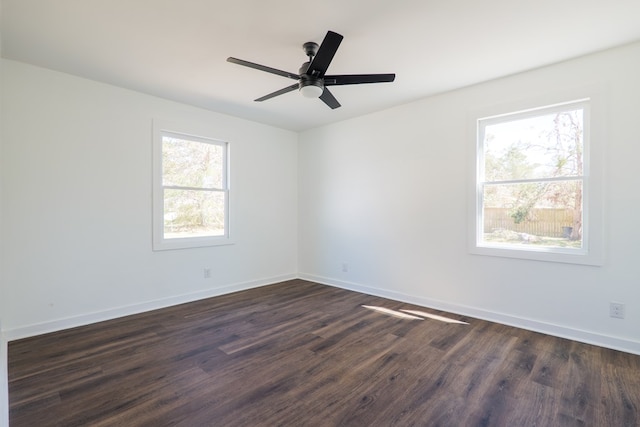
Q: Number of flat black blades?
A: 5